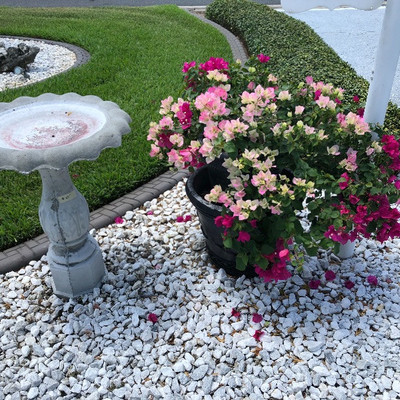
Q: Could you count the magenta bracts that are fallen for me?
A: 12